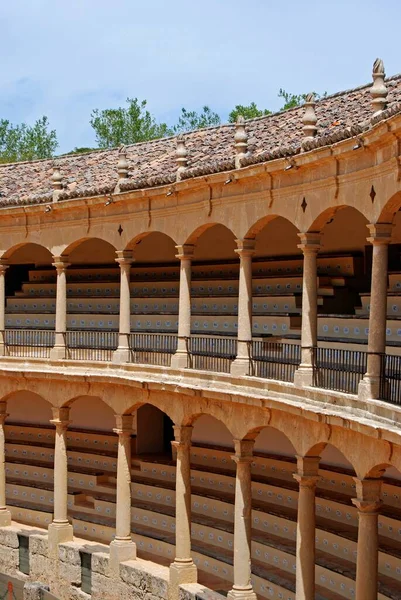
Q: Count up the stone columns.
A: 14